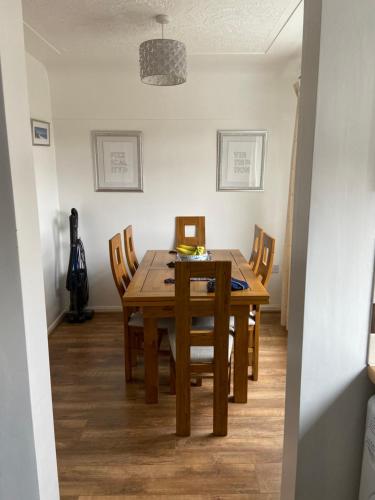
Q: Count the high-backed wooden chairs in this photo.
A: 6